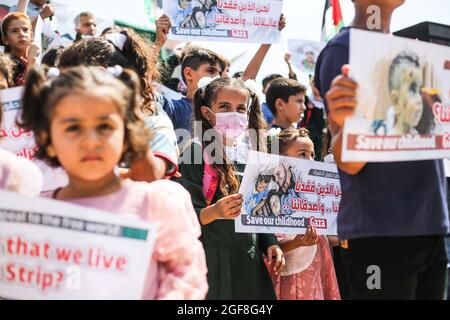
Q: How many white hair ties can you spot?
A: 6